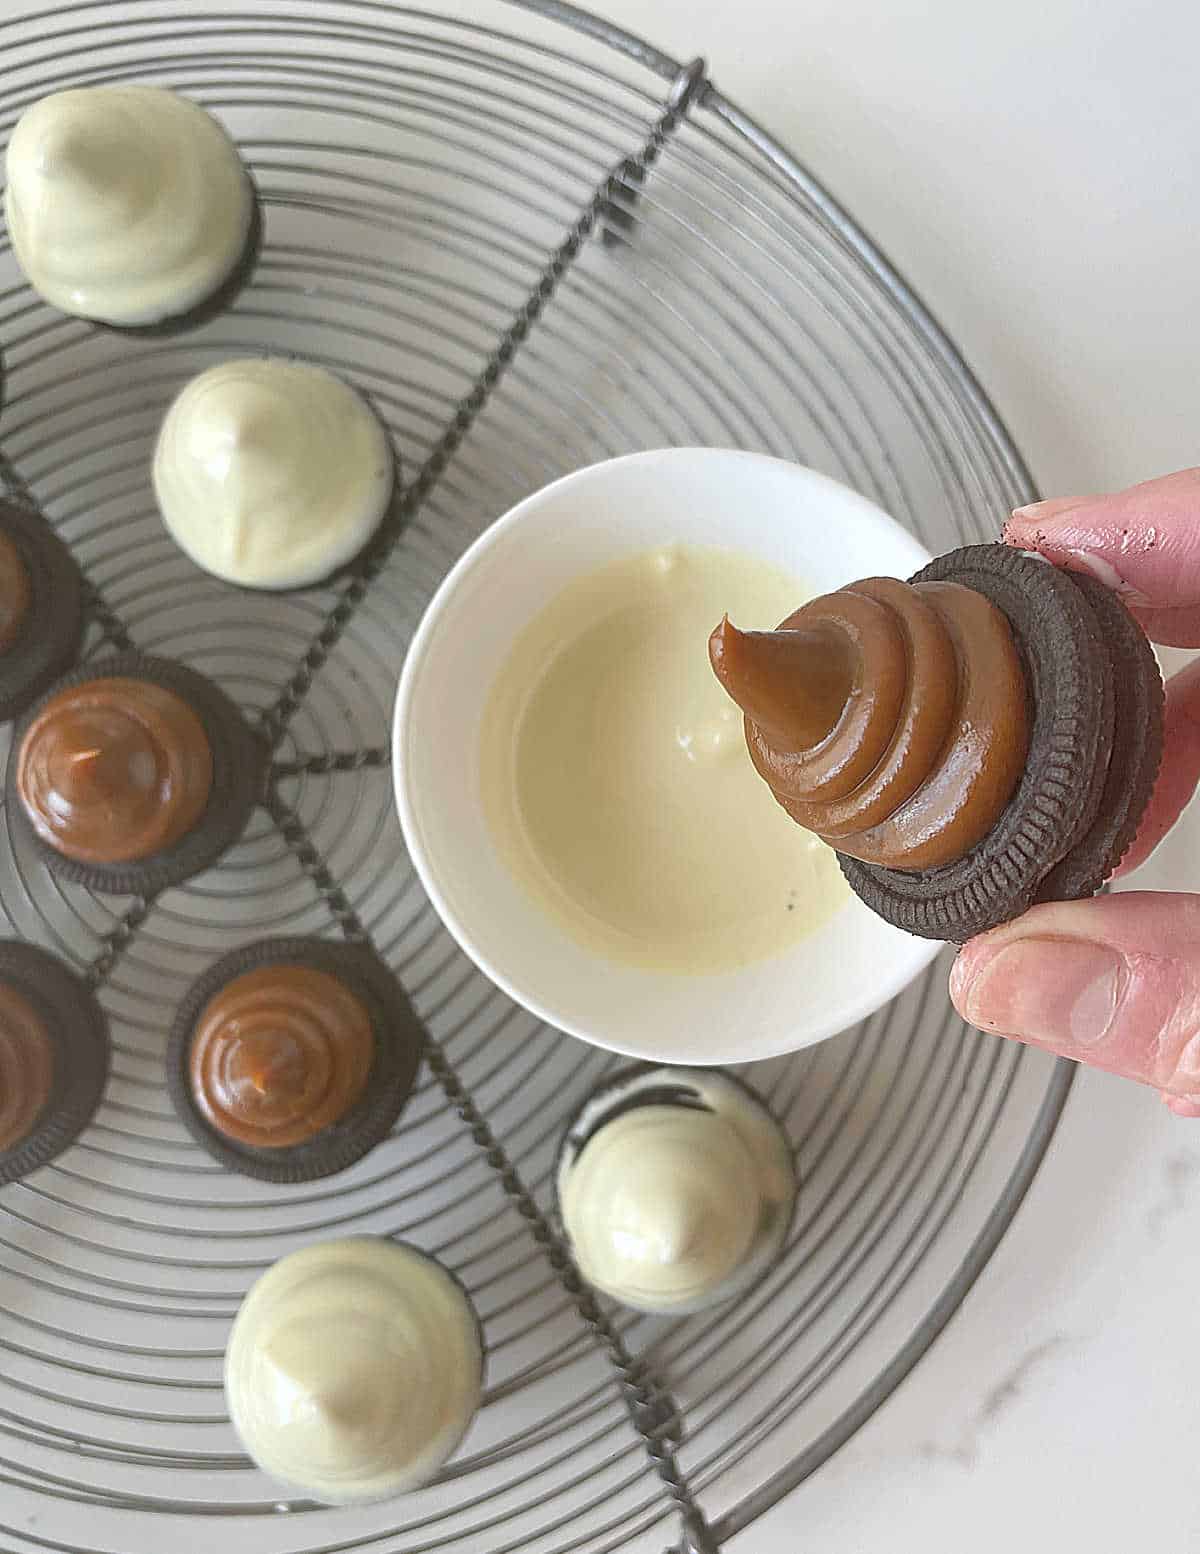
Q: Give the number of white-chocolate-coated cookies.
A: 4